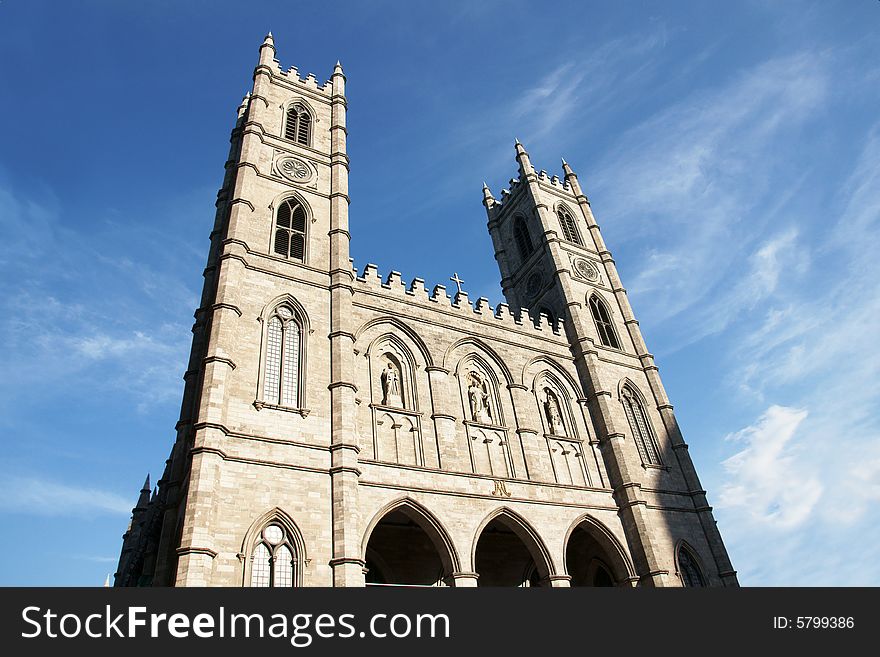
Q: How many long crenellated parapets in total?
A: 1